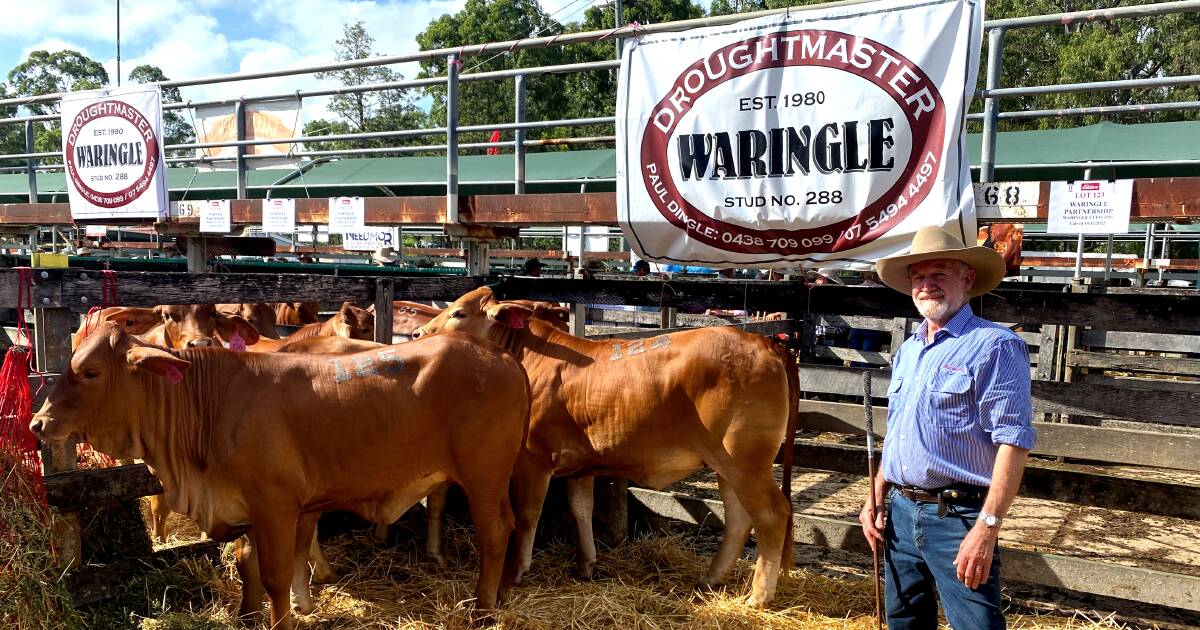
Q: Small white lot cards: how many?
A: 4